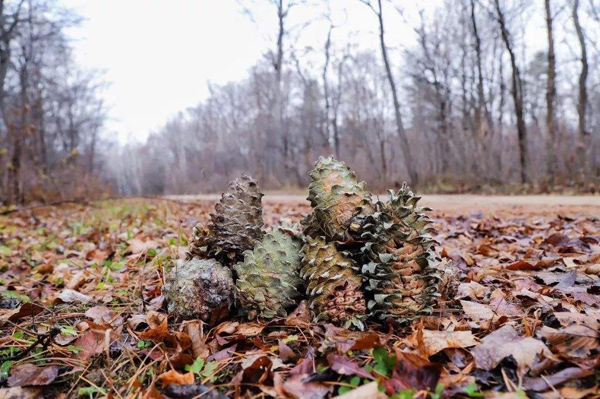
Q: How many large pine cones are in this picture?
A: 6